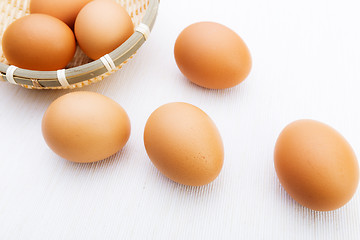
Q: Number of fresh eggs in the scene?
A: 7